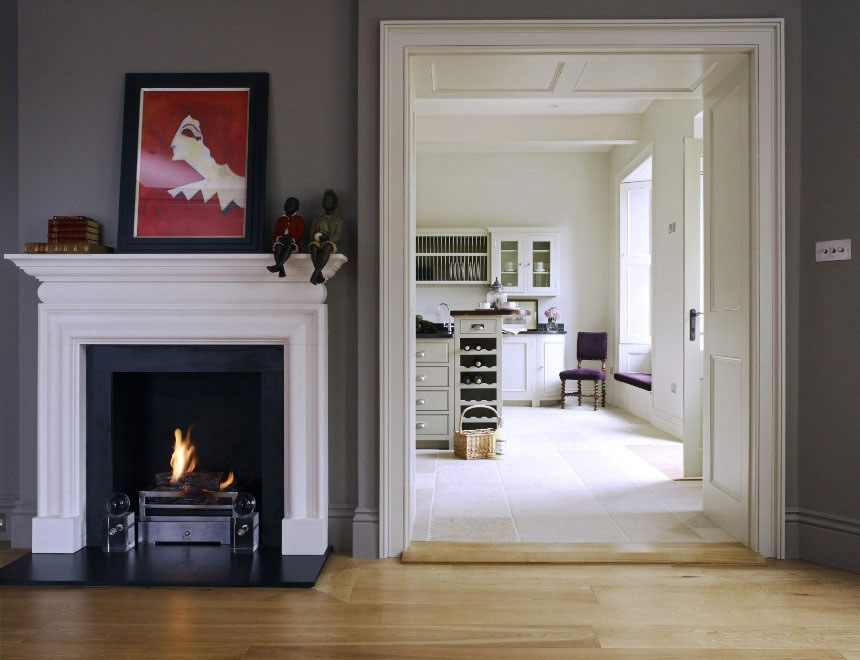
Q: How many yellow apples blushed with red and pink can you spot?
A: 0